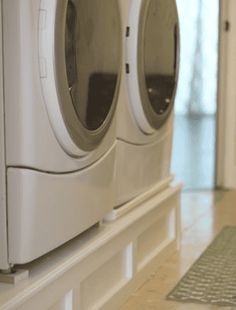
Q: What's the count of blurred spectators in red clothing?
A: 0